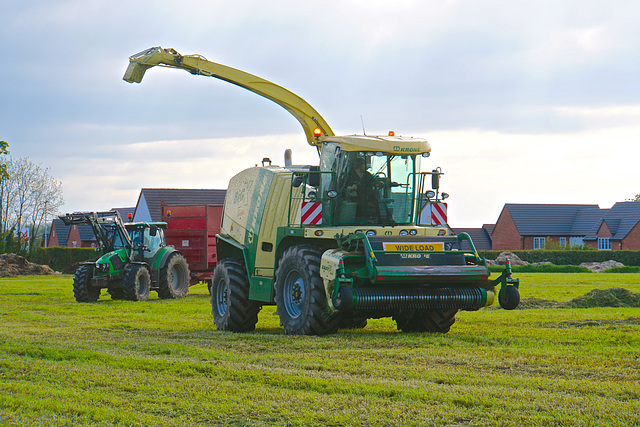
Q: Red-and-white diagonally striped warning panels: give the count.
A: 2